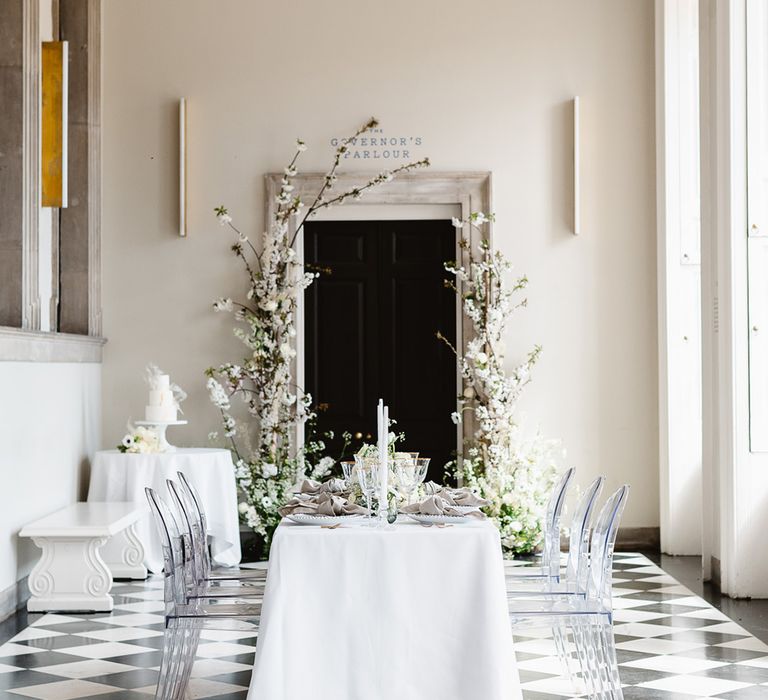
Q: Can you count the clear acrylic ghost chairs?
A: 6